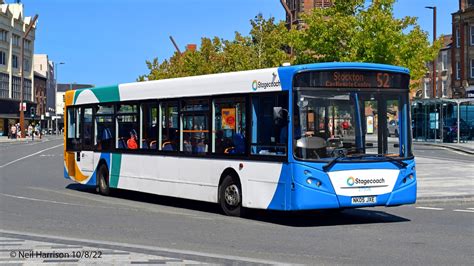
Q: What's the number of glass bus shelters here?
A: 1